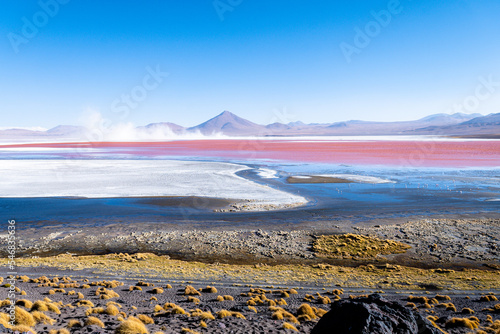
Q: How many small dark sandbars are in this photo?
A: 1